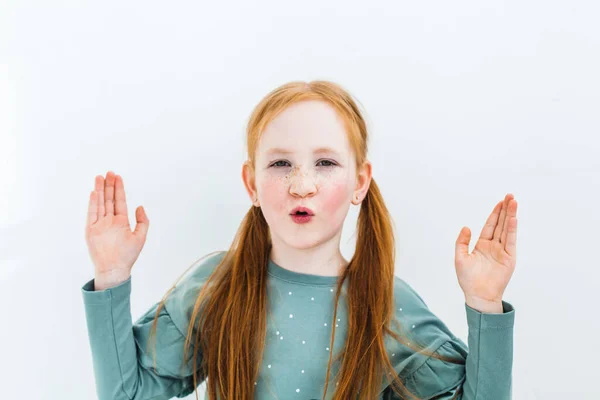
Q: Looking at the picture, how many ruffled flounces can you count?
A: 2